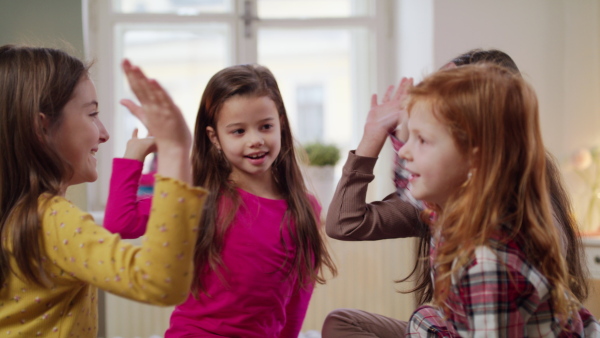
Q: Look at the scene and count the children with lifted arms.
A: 4